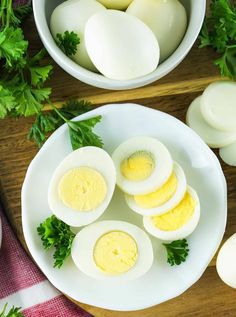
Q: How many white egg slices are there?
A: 3